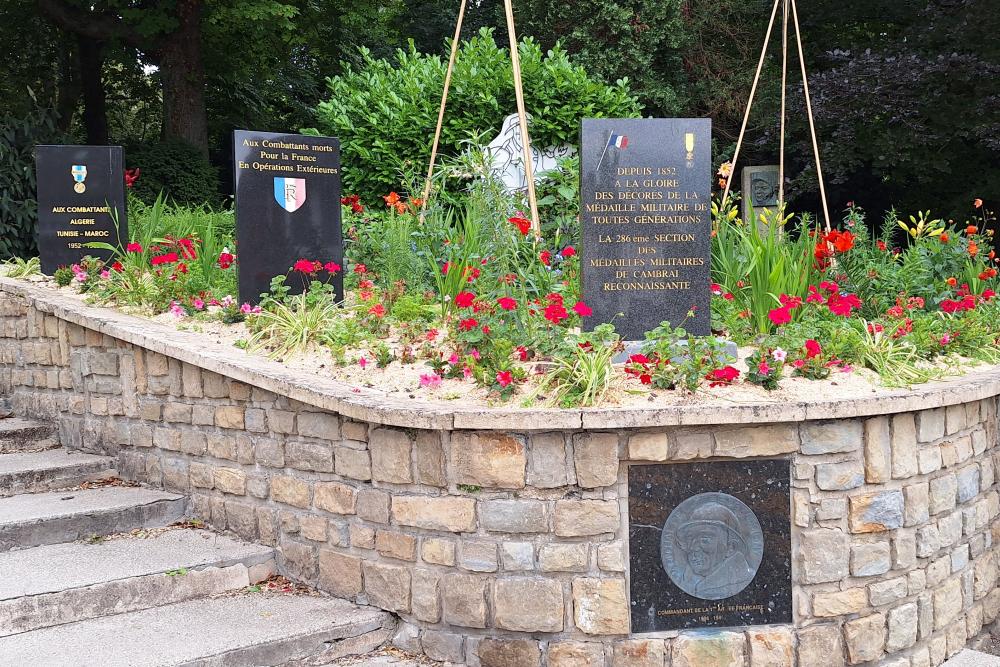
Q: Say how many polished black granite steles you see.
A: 3